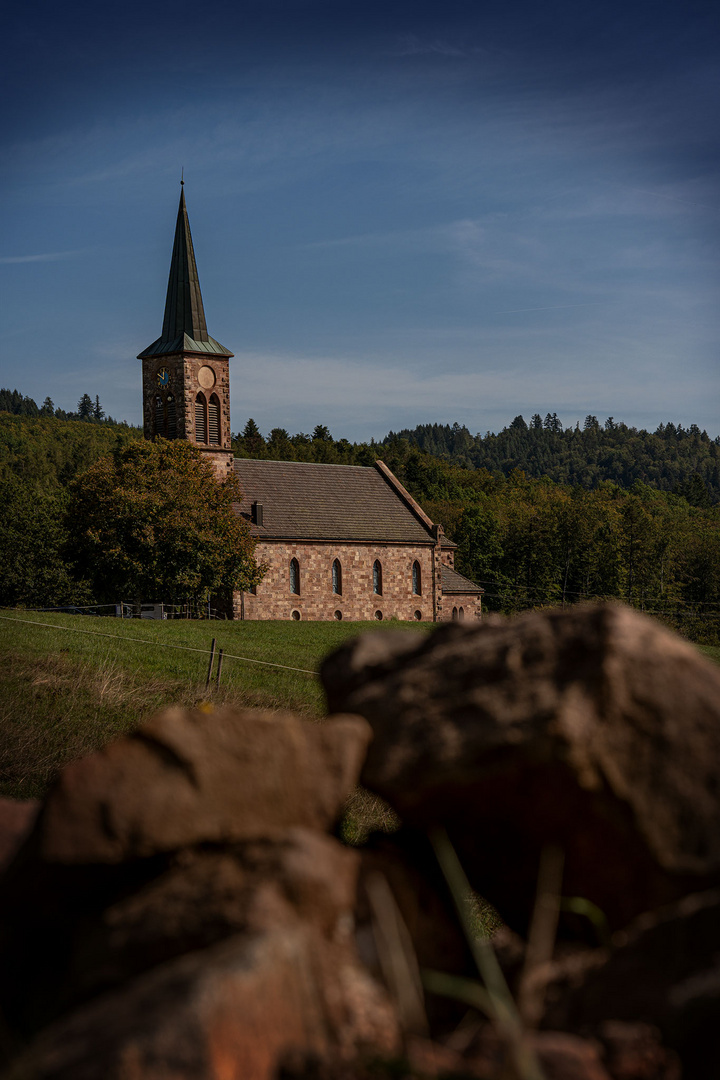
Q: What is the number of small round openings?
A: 4